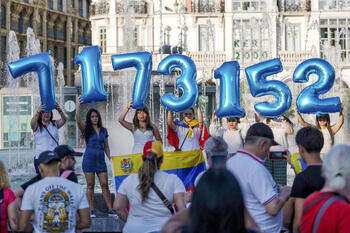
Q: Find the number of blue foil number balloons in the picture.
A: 7